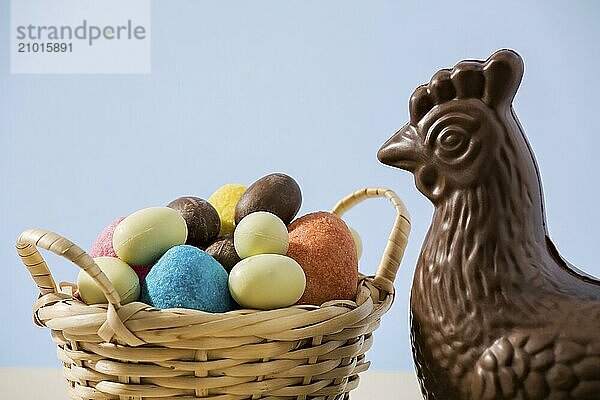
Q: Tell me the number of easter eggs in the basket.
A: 12